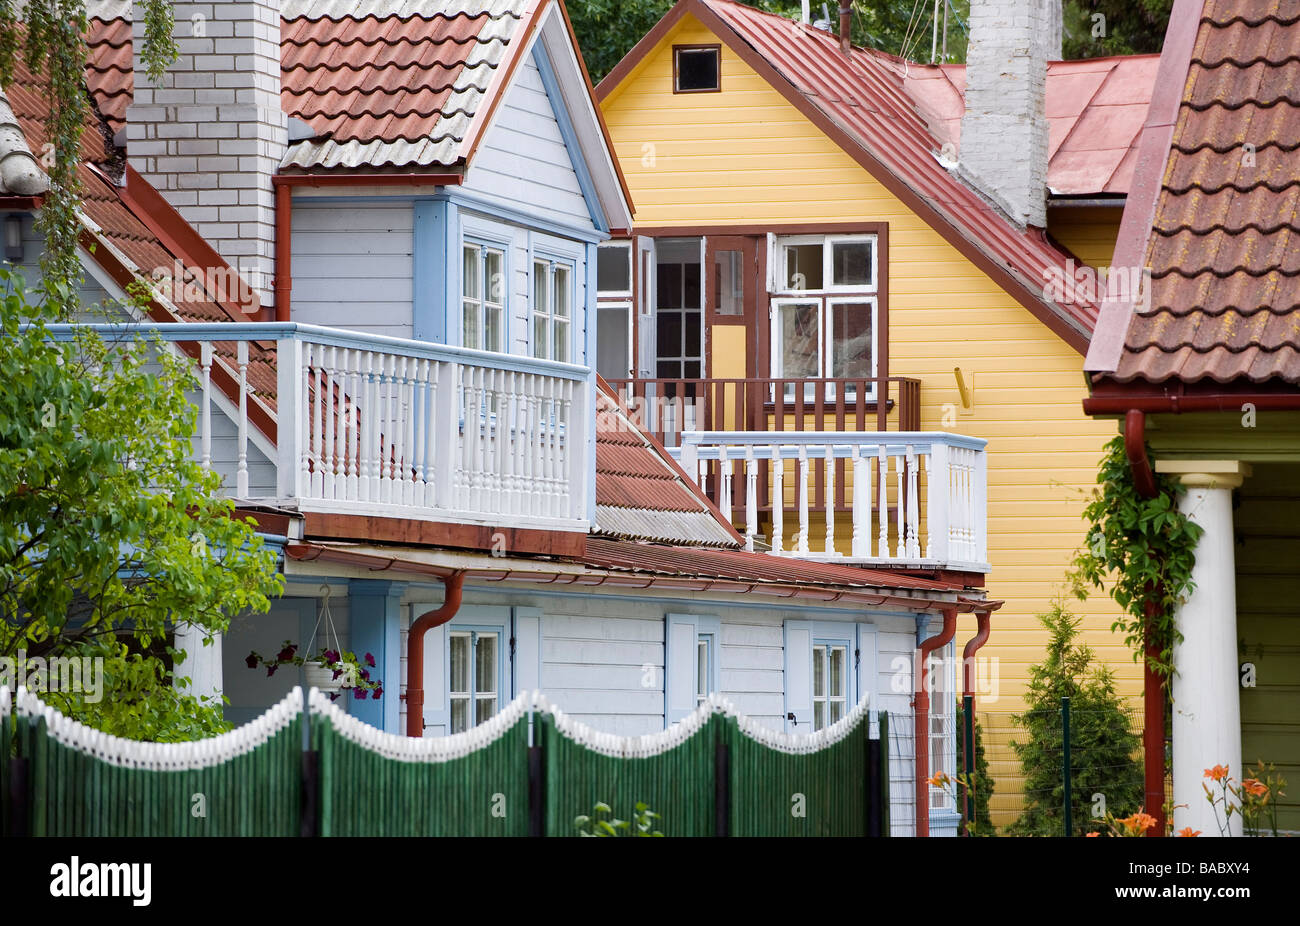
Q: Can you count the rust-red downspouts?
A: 5